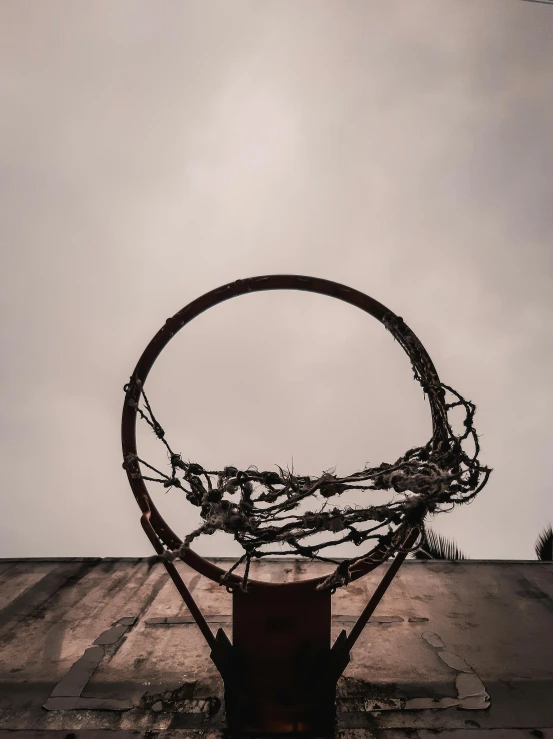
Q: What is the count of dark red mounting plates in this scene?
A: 1